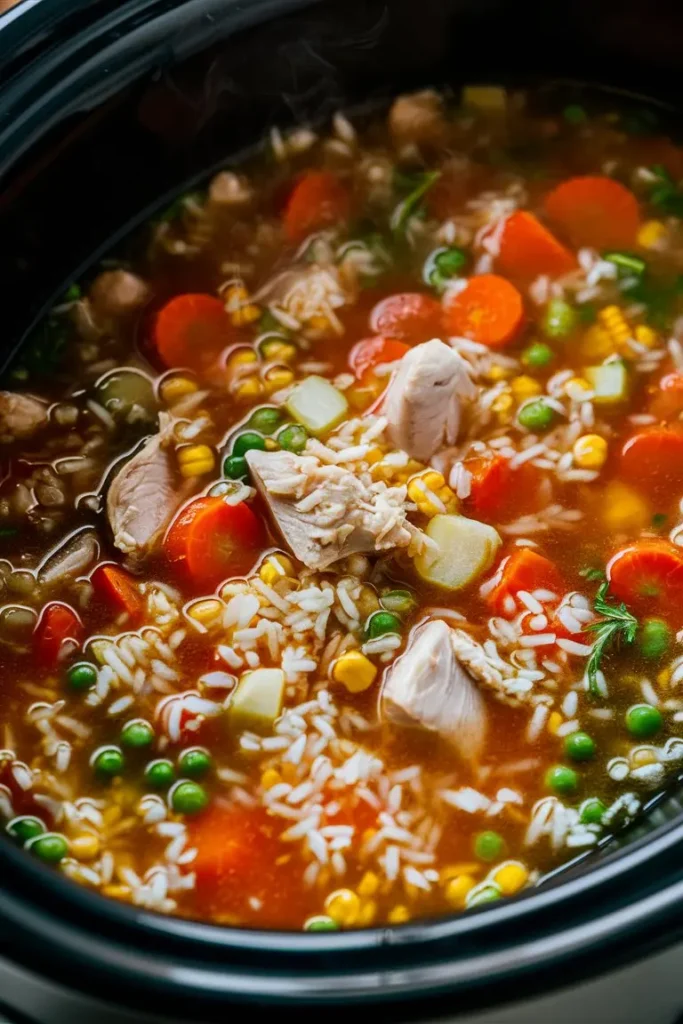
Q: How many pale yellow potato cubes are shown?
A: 4